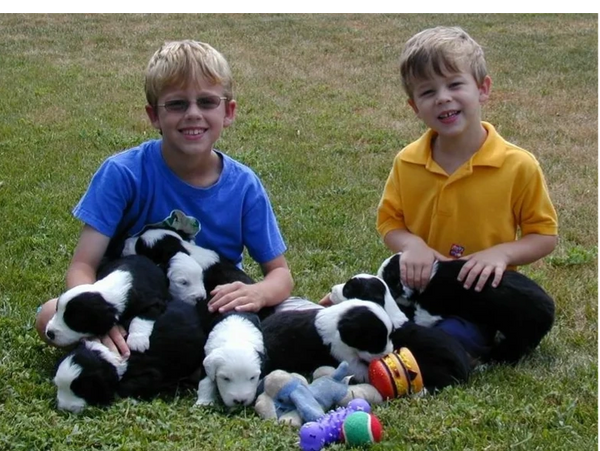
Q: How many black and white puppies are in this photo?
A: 8